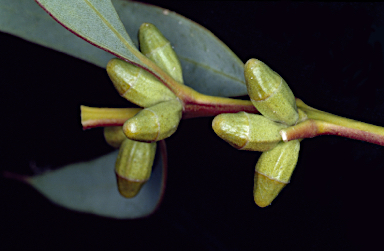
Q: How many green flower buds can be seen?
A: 8